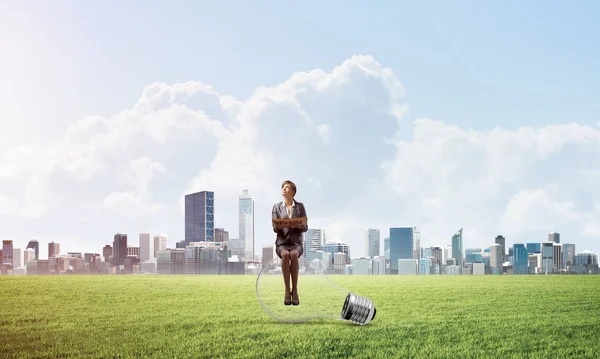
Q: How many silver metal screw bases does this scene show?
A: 1